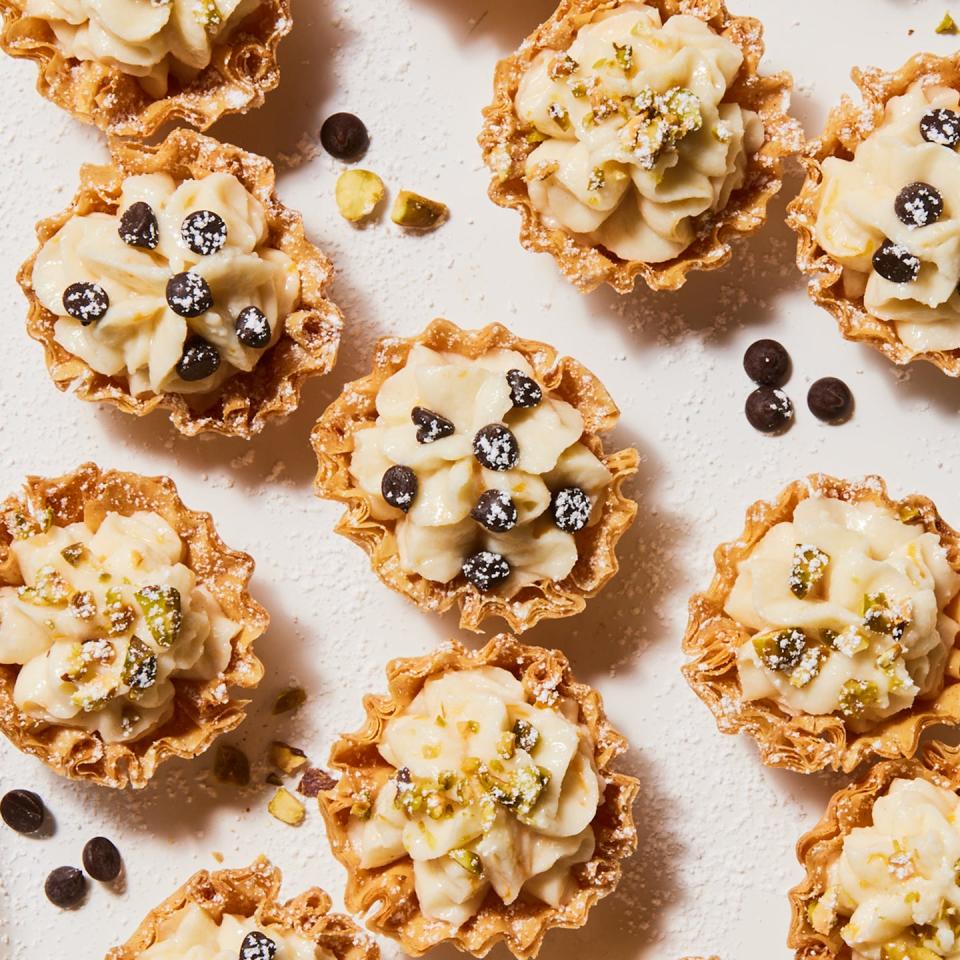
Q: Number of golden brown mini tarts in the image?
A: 10